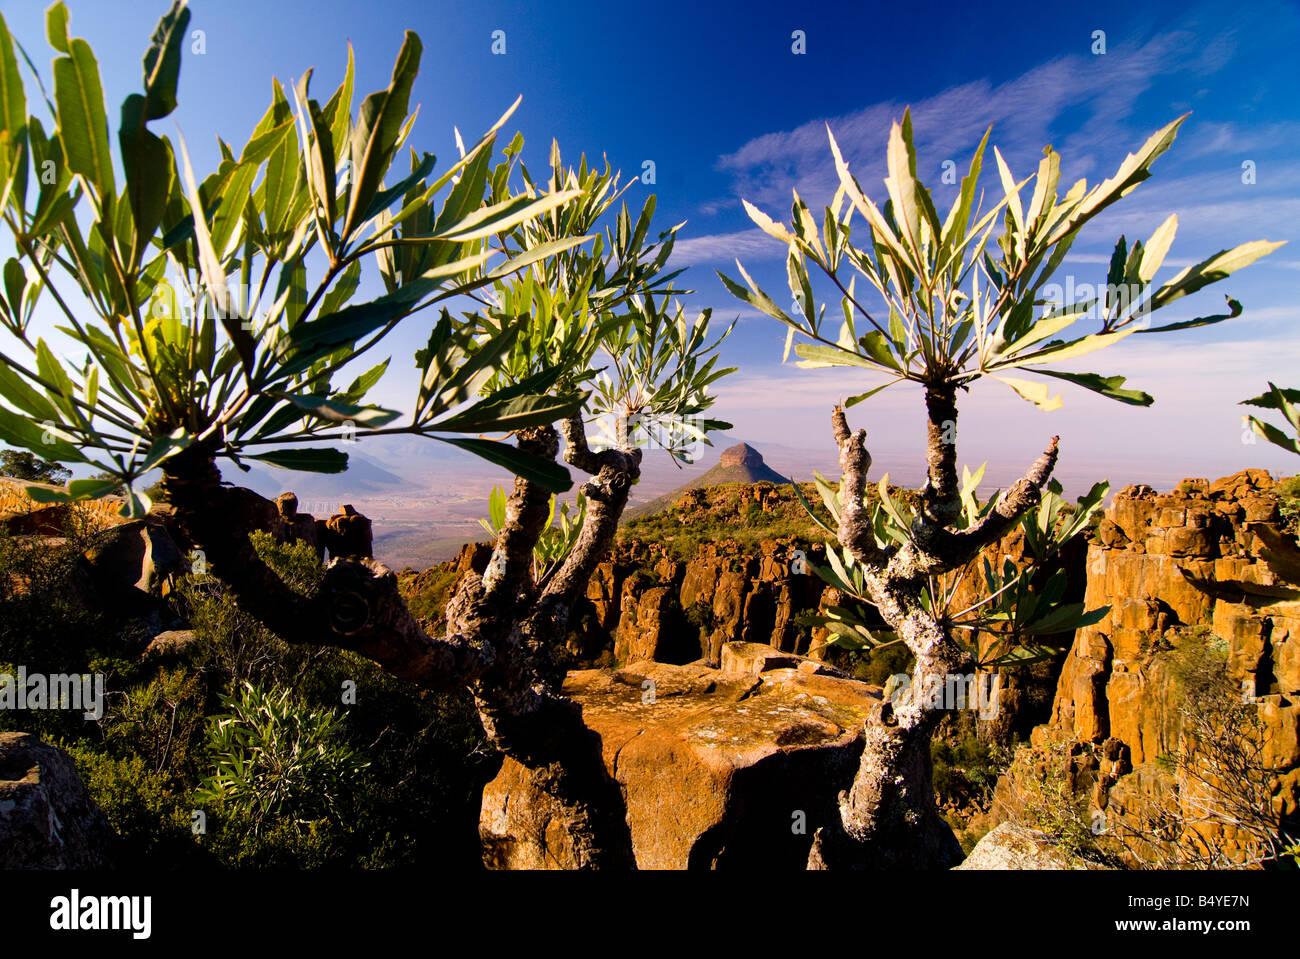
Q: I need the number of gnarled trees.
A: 2